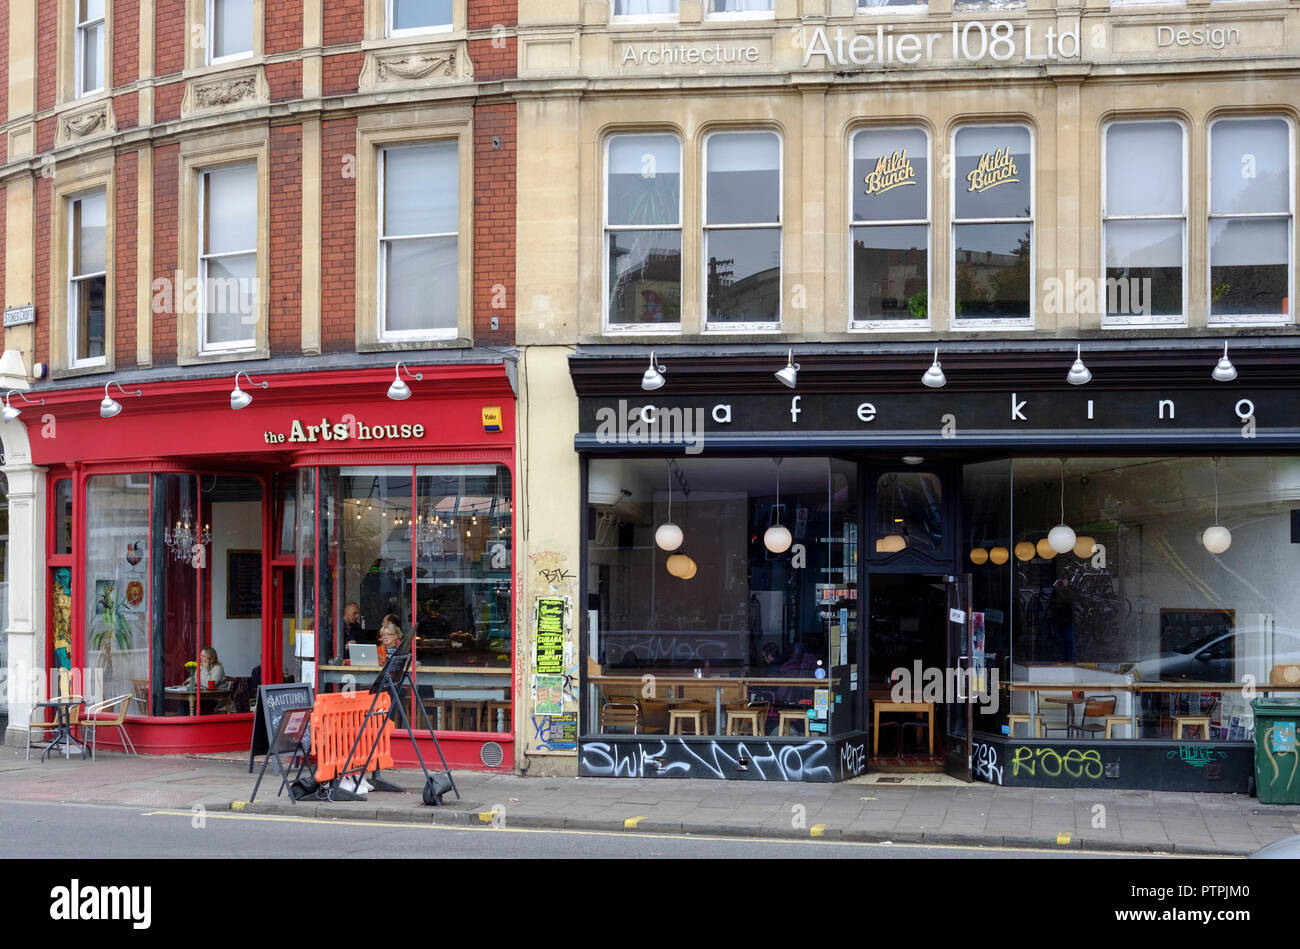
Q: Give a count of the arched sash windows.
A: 6